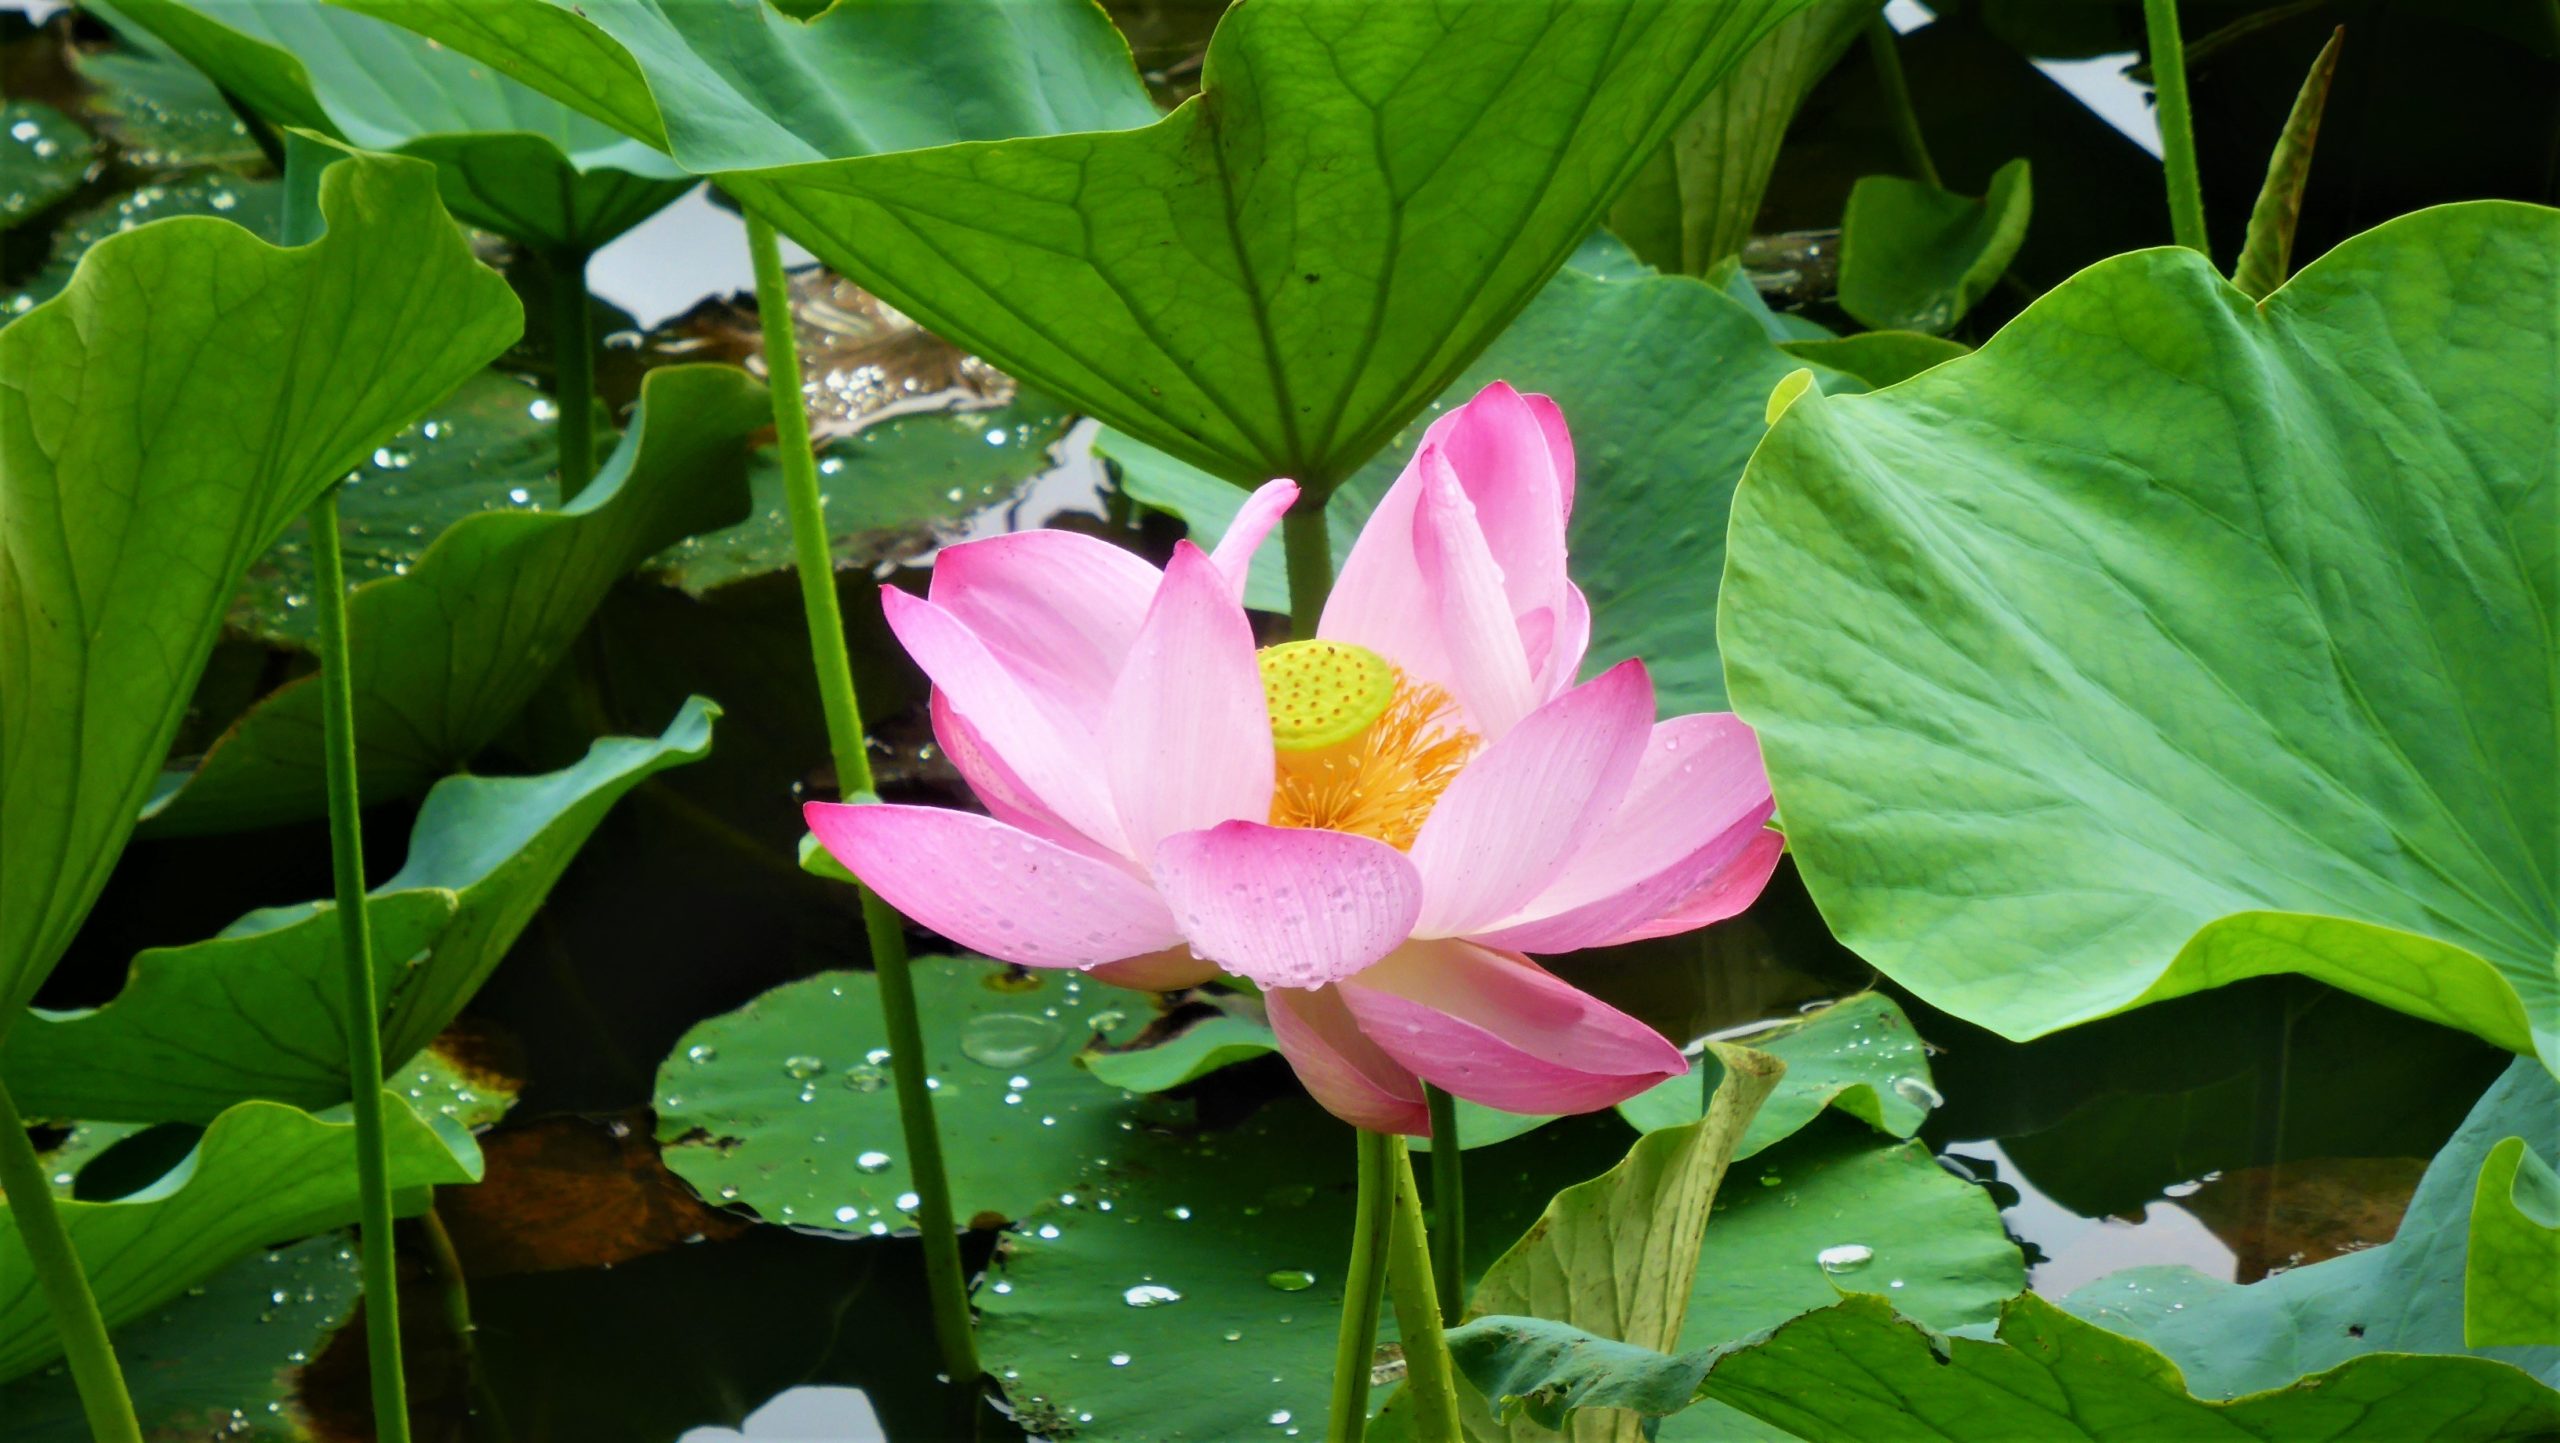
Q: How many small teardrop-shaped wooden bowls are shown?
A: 0